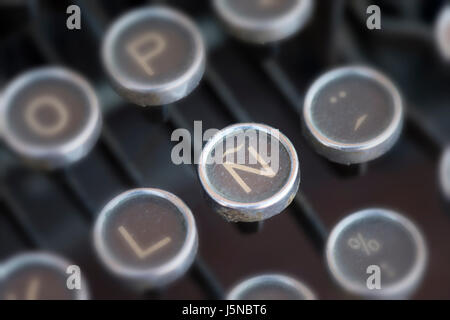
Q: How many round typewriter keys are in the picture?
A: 11